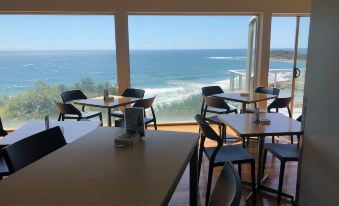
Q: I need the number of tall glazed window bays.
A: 3